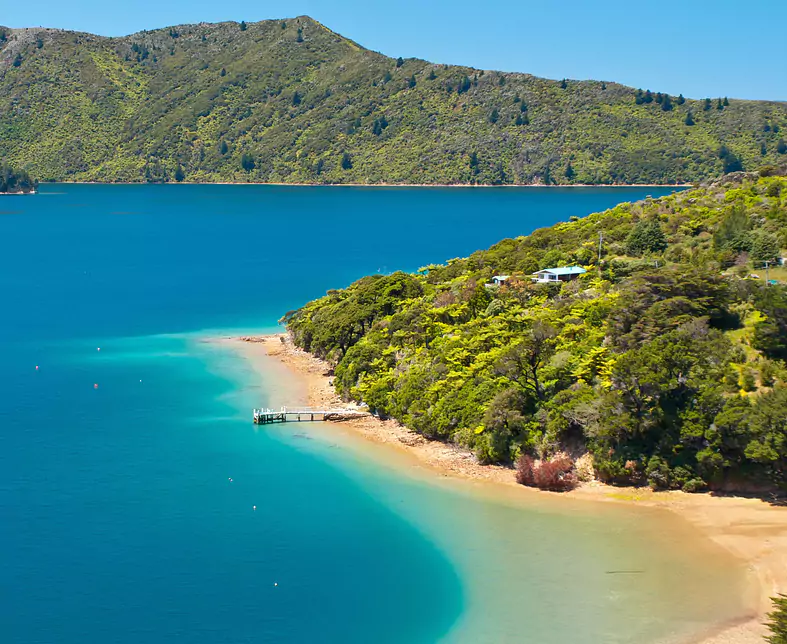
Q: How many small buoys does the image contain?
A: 7